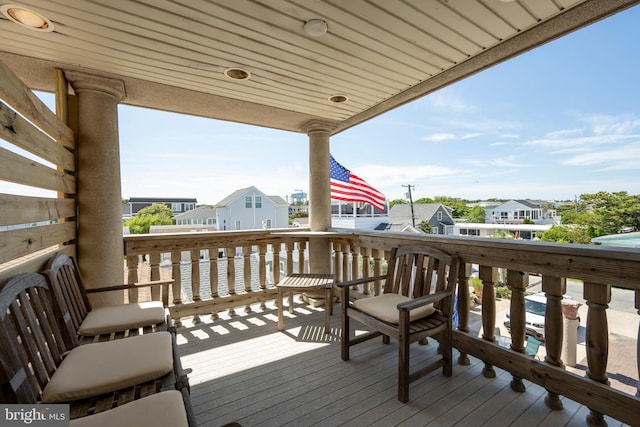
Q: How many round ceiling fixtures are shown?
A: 4